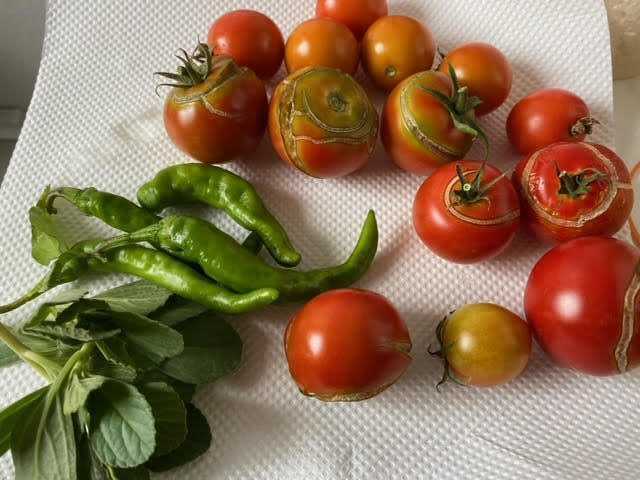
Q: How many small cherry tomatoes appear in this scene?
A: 7